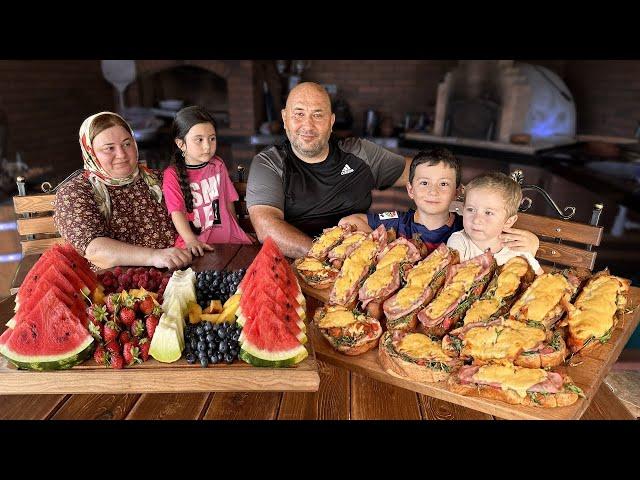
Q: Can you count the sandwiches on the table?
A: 14